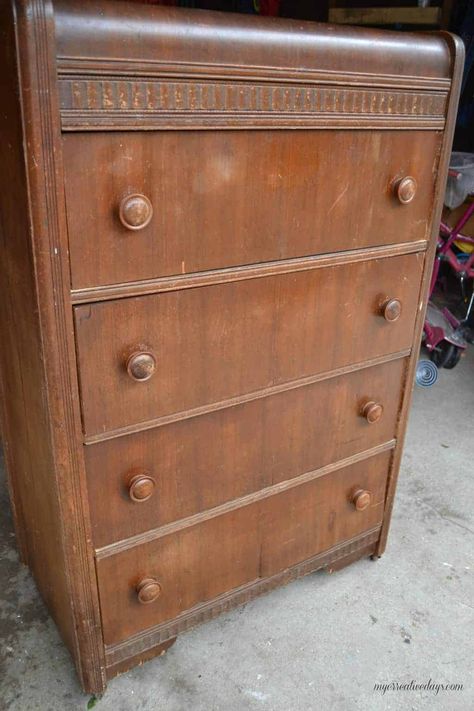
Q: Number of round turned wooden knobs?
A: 8